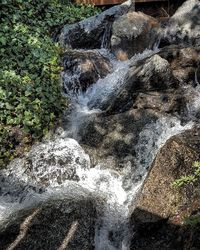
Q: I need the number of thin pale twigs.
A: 2